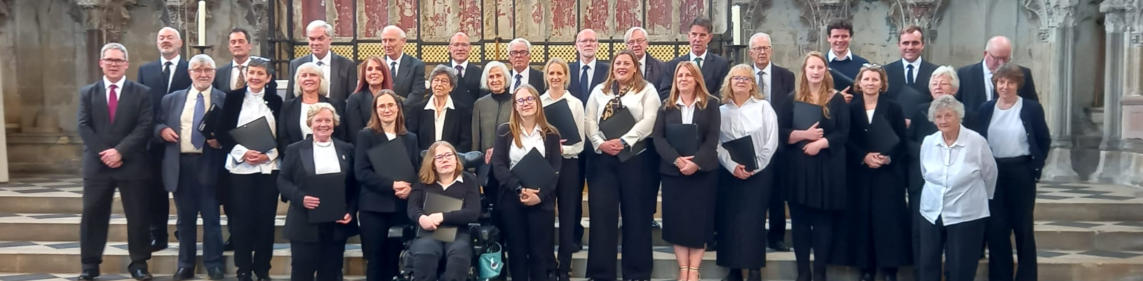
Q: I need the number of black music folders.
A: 14